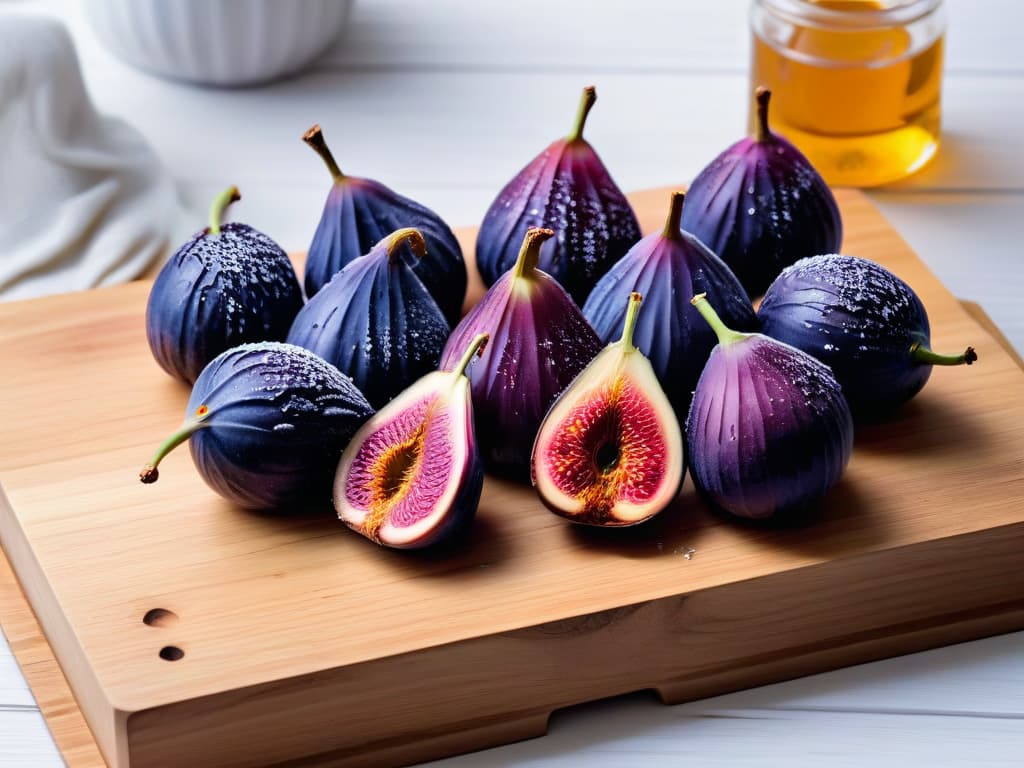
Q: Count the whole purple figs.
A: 10